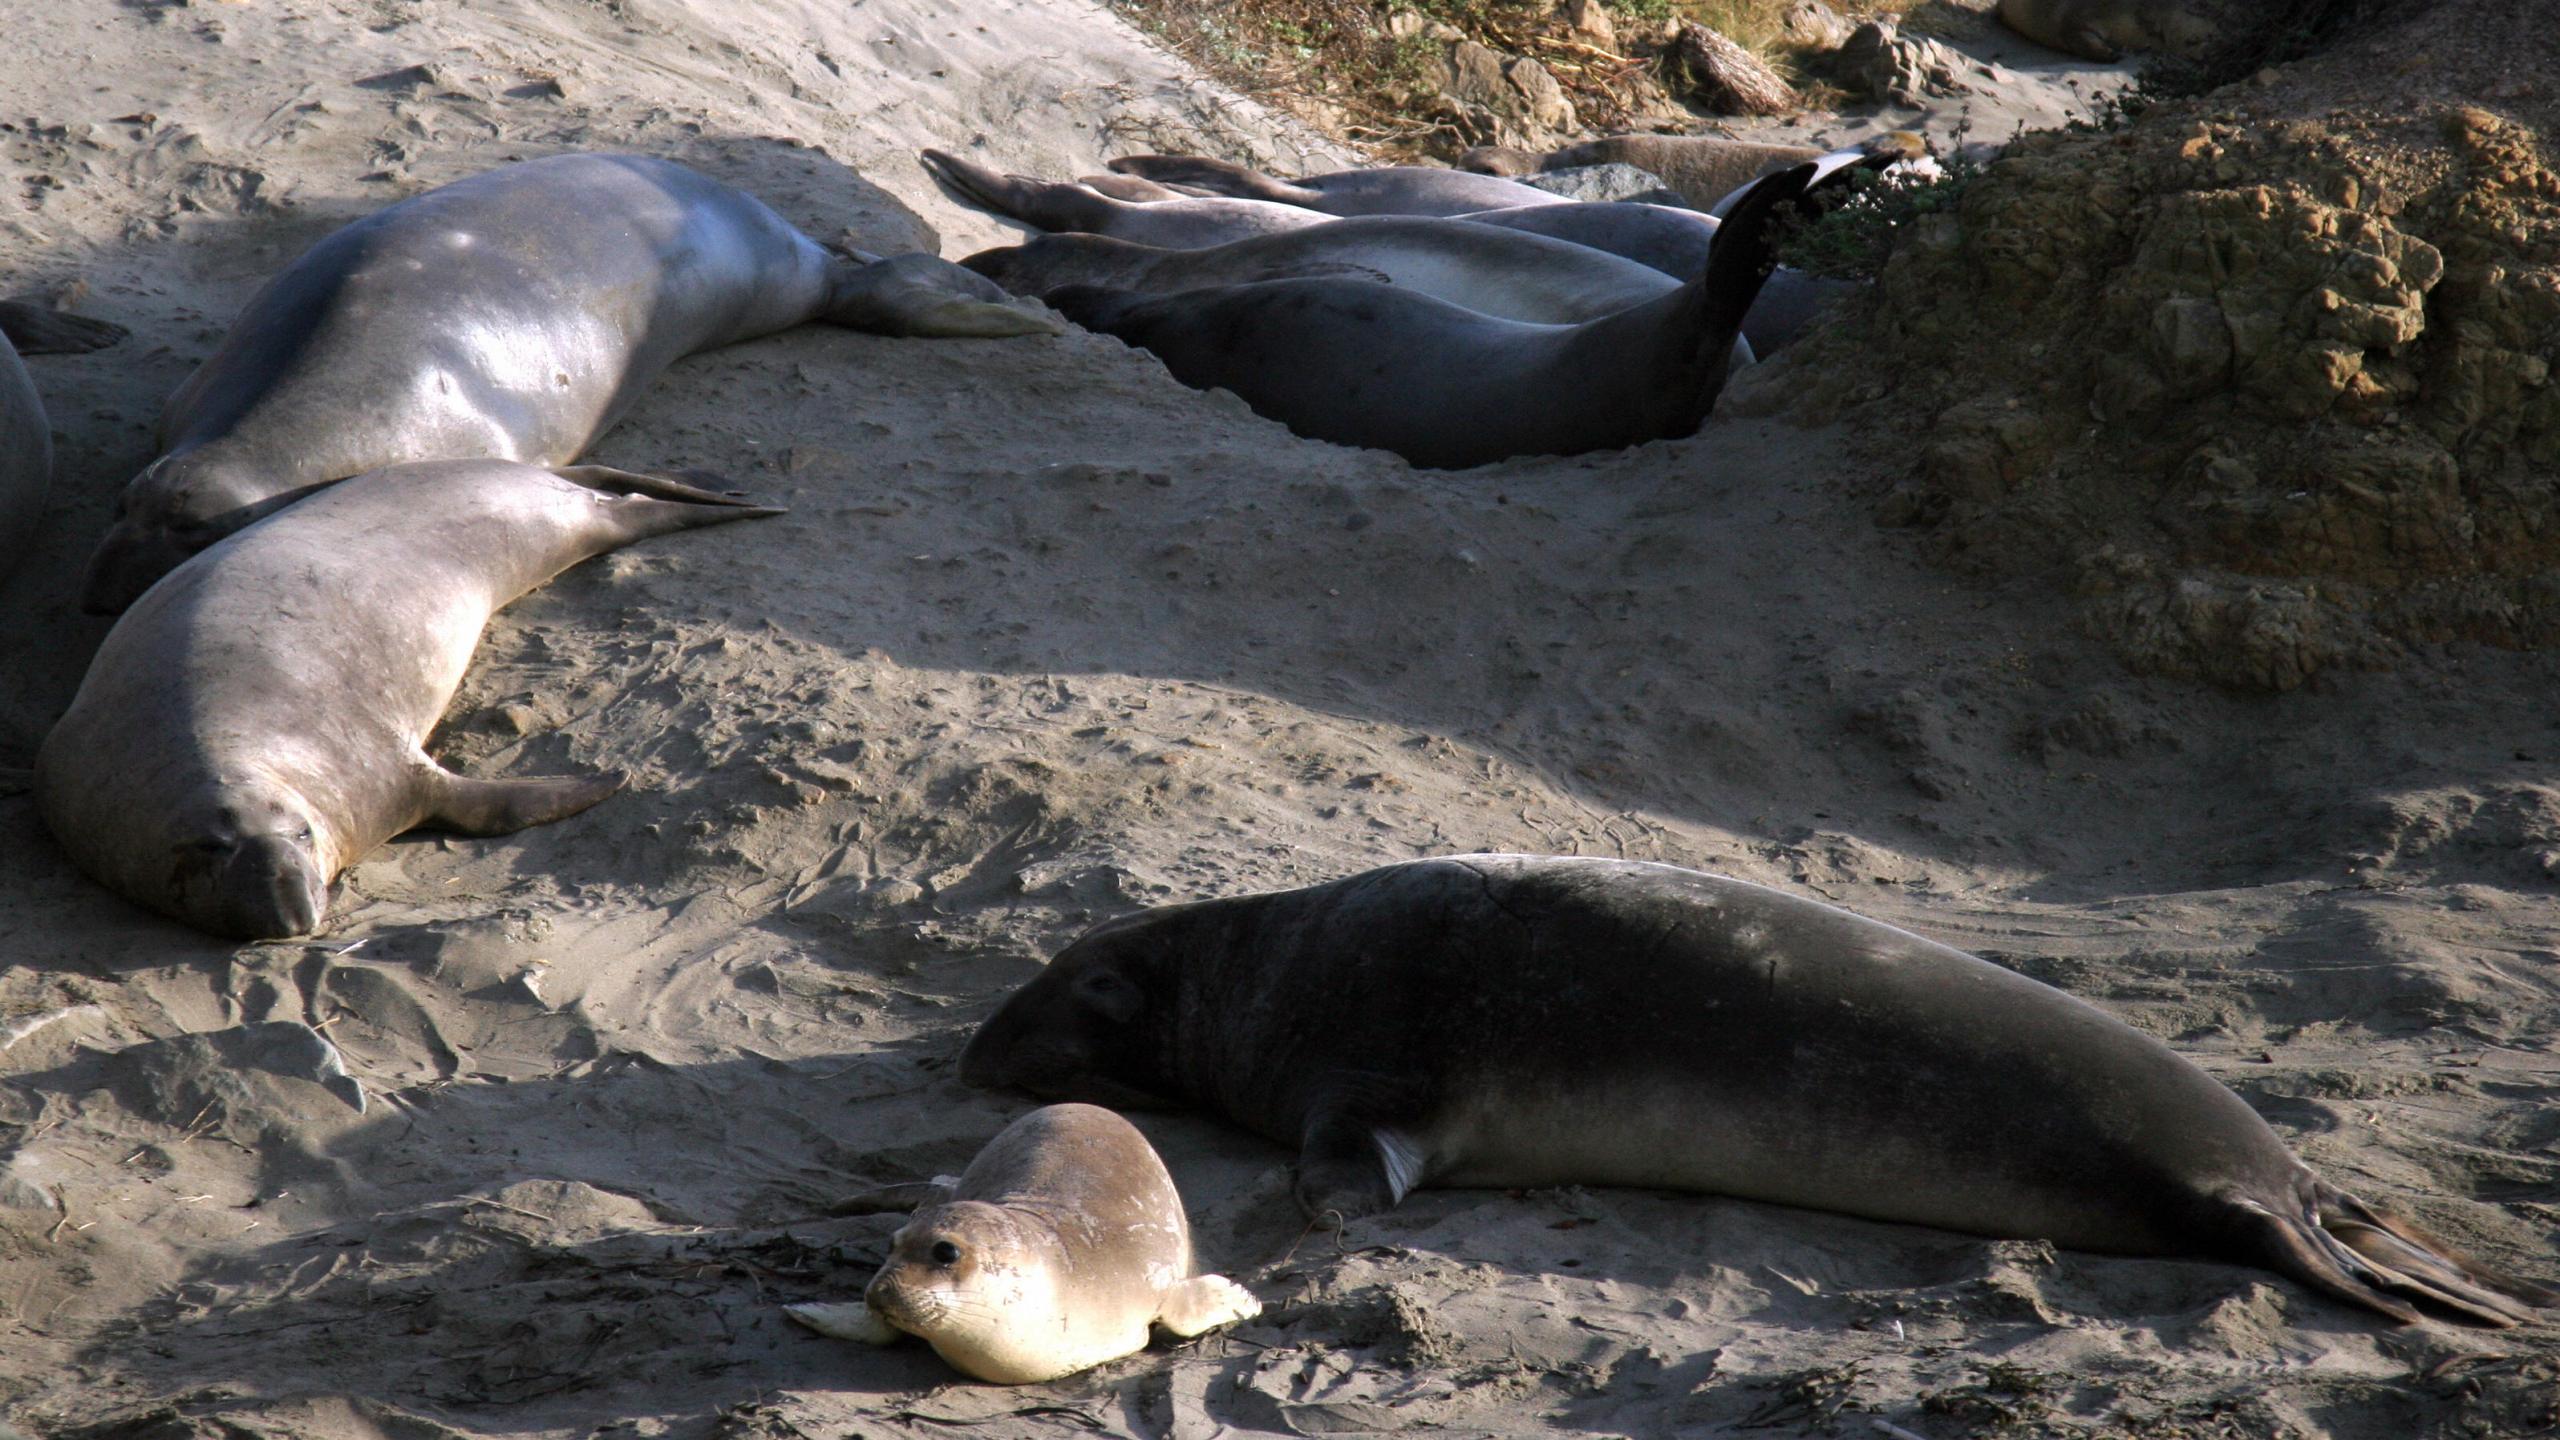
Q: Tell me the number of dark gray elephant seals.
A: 2